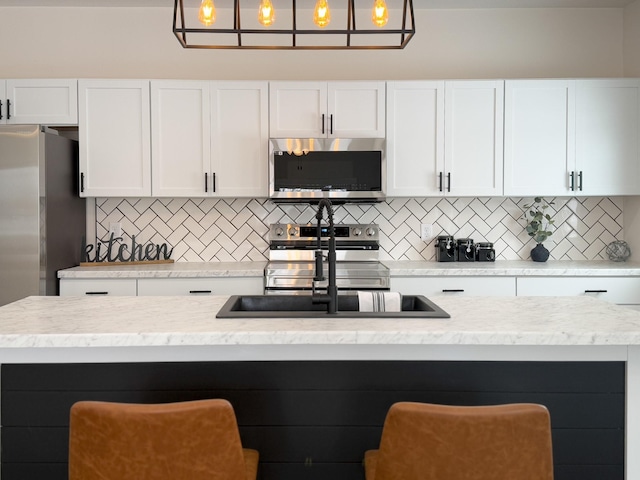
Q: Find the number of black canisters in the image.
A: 3